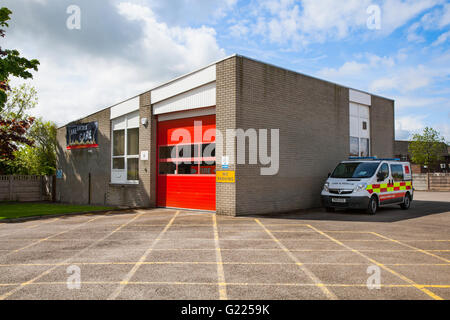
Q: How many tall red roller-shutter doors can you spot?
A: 1